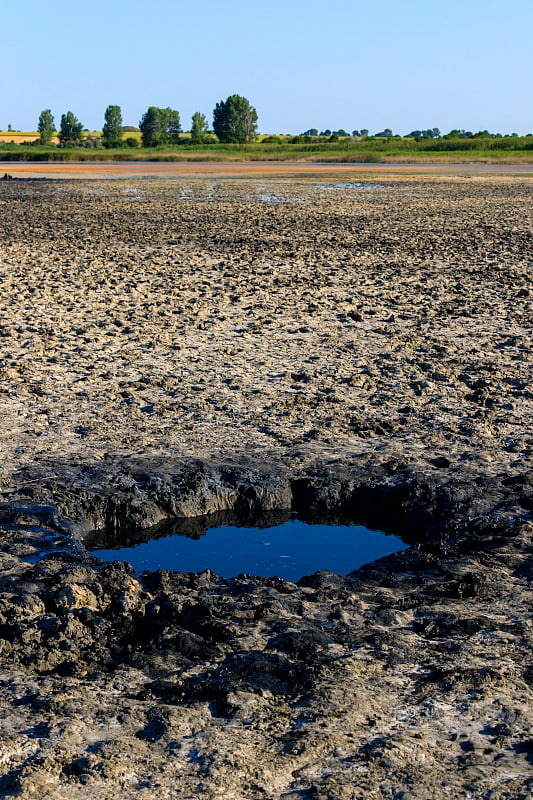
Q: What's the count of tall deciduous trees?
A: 6